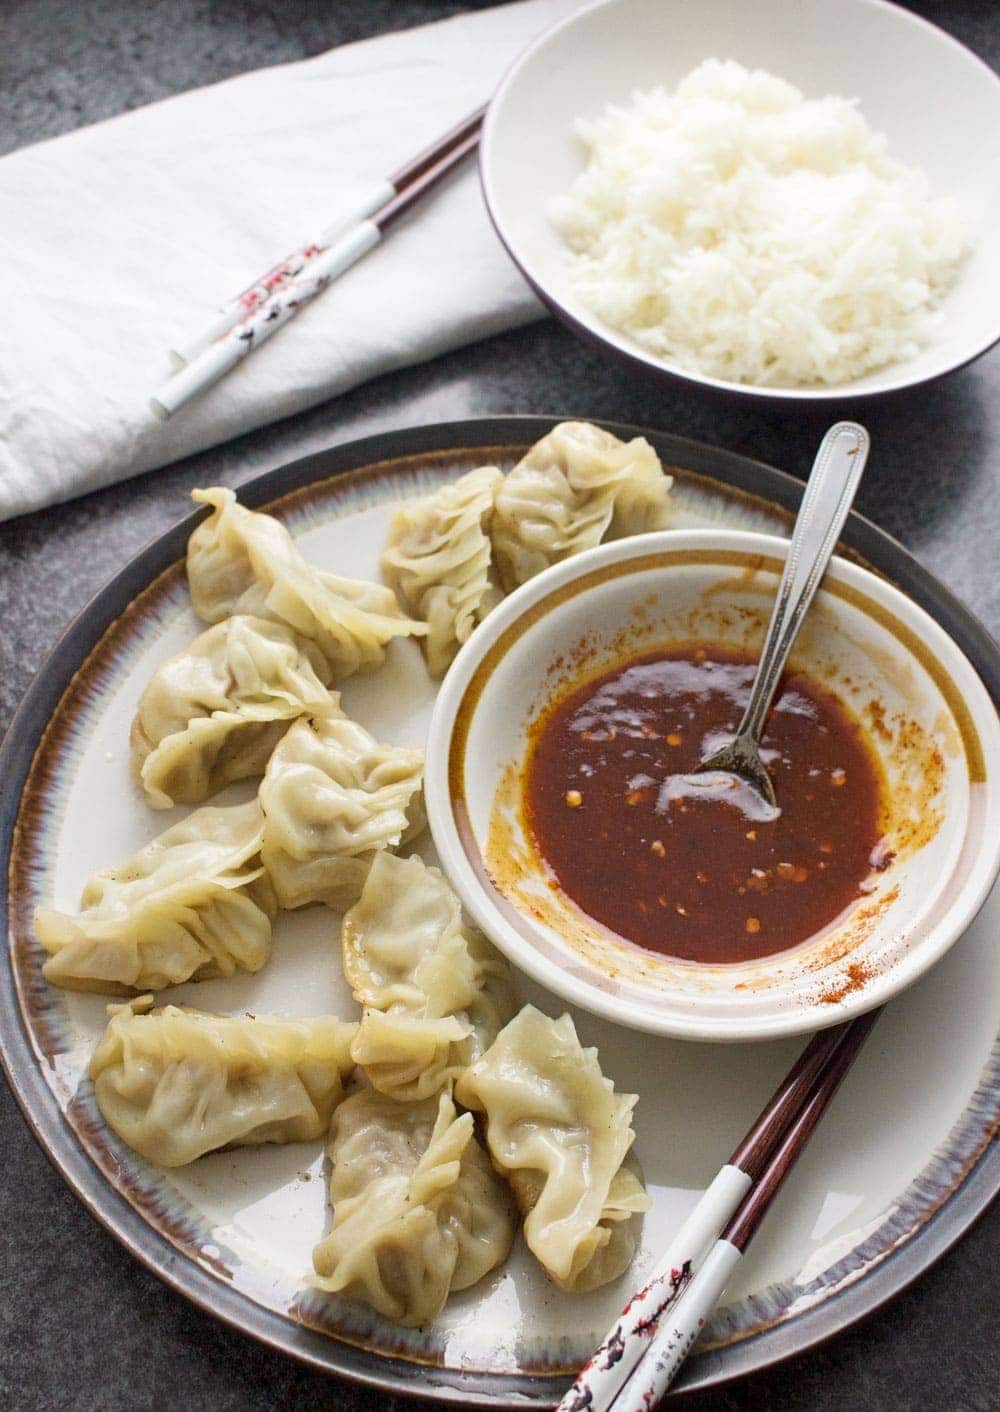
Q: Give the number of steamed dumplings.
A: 10